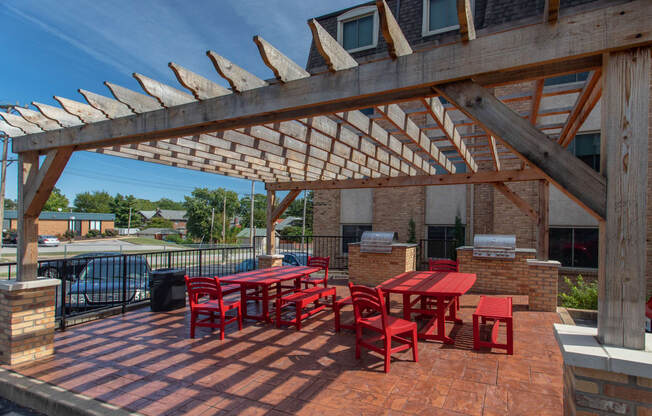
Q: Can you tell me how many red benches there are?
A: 4